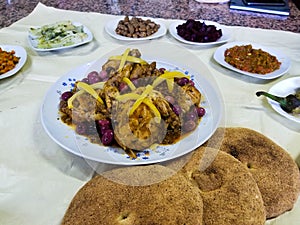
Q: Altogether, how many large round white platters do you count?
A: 1